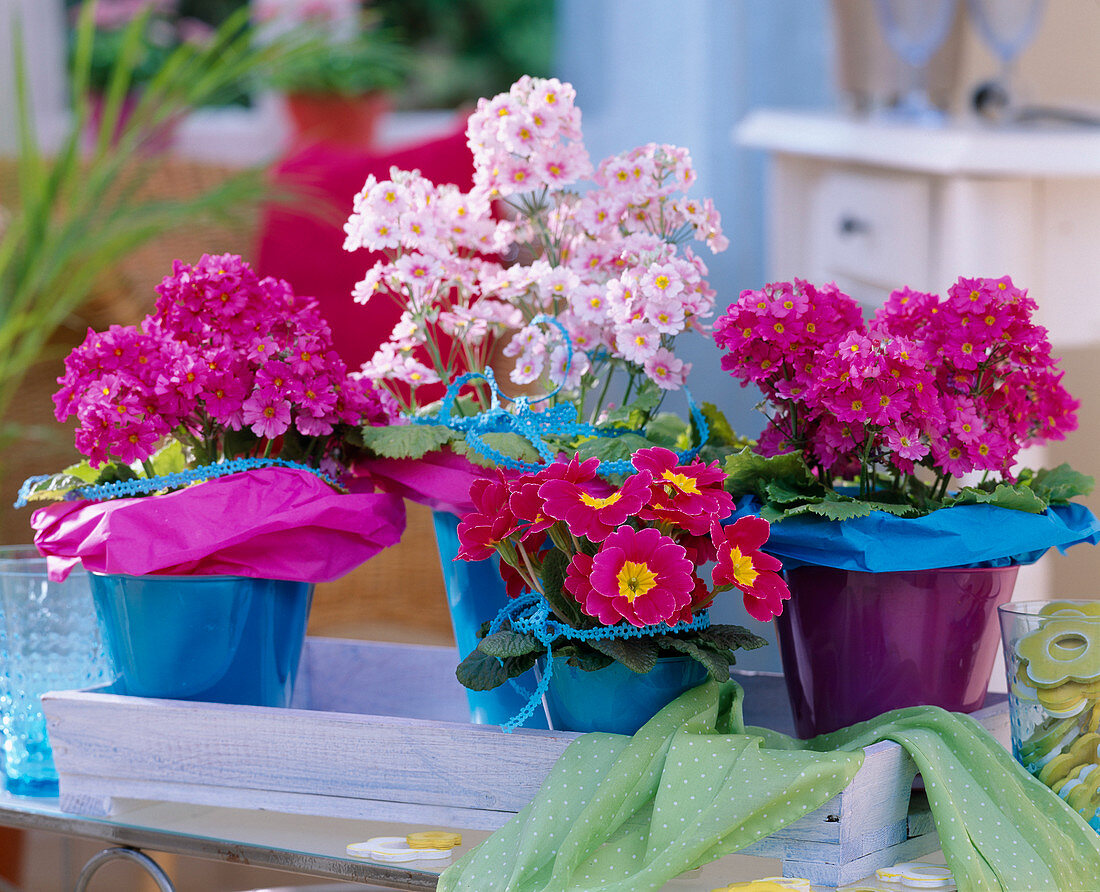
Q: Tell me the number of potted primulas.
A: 4